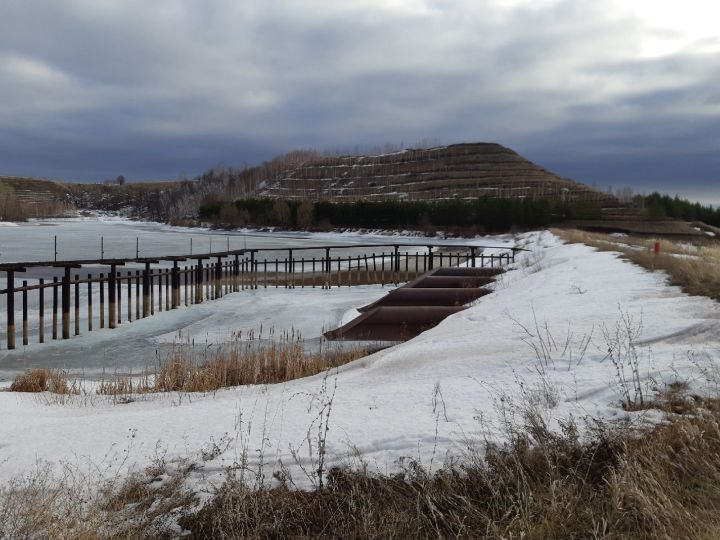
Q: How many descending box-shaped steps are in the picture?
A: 4